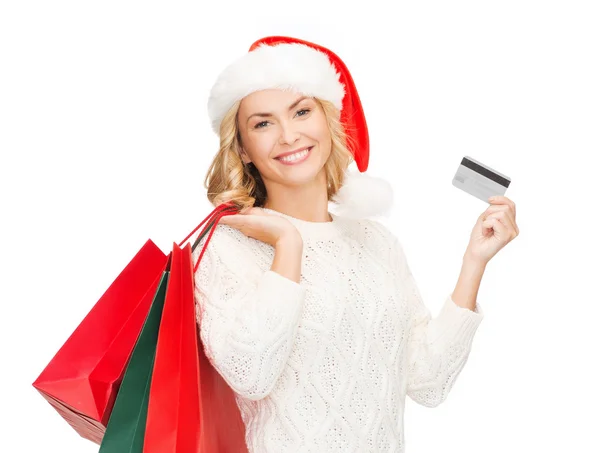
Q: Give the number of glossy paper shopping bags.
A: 3